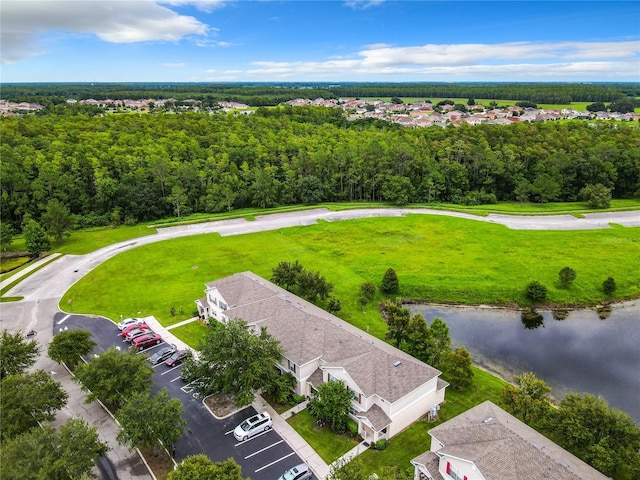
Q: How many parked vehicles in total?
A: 8